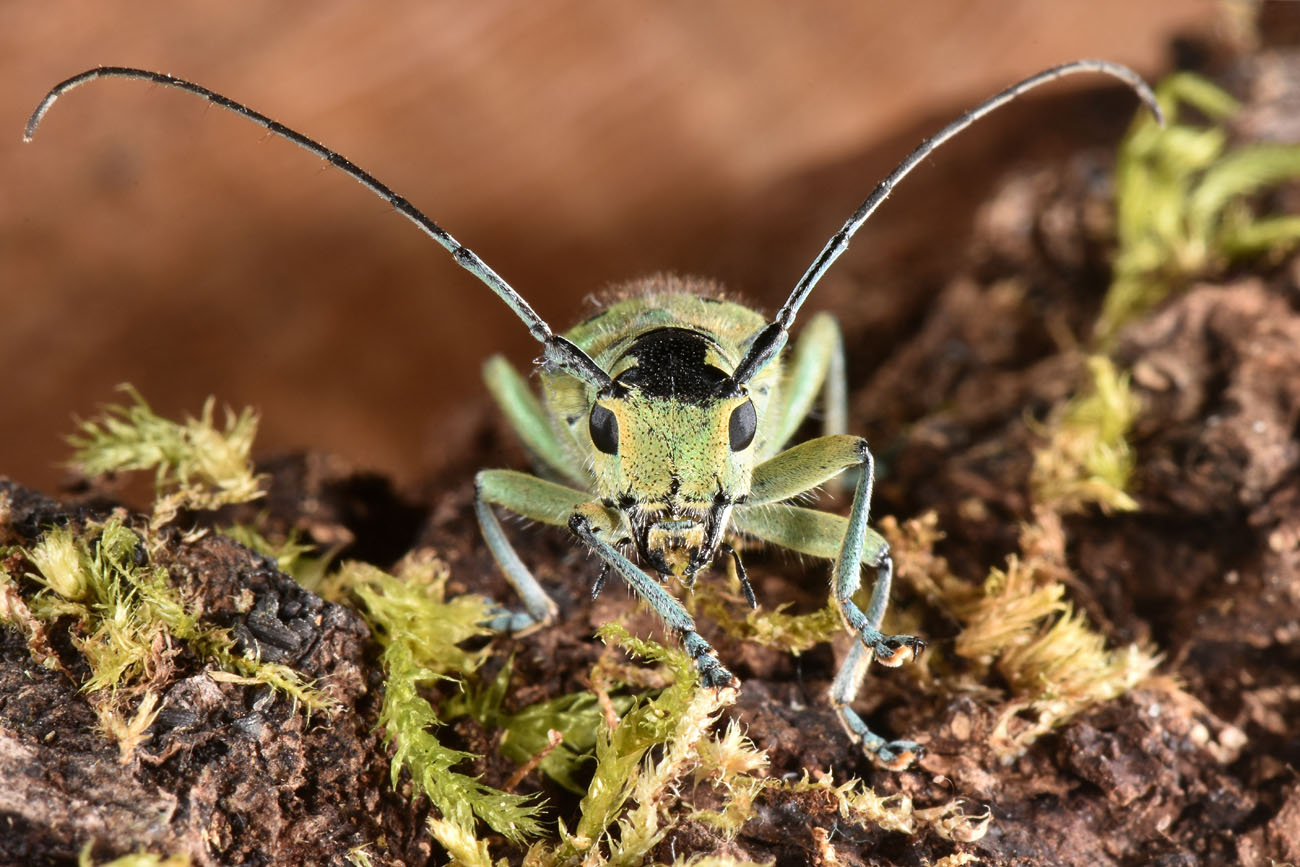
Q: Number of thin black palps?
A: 2